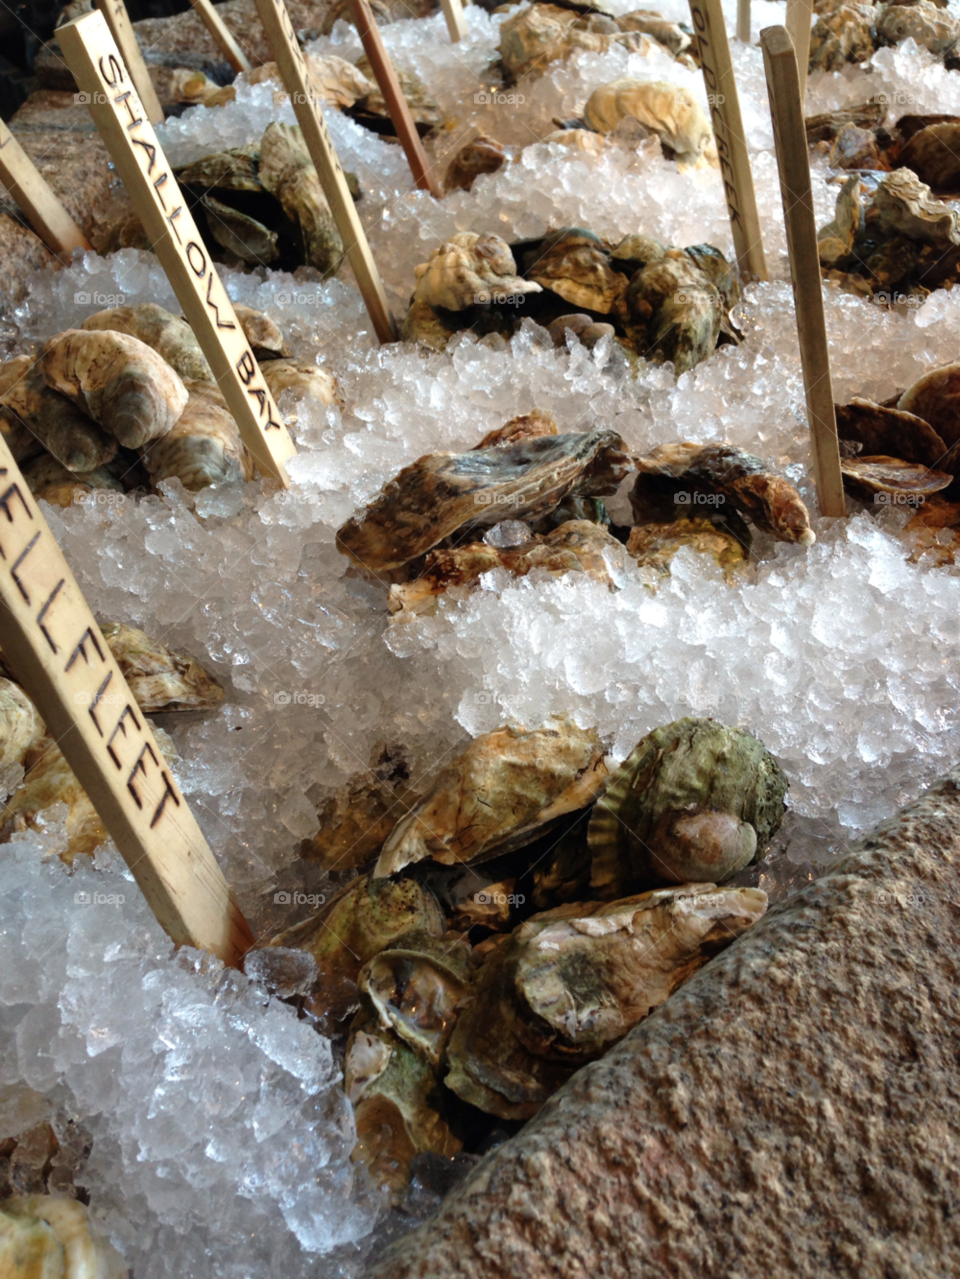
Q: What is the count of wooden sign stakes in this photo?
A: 12